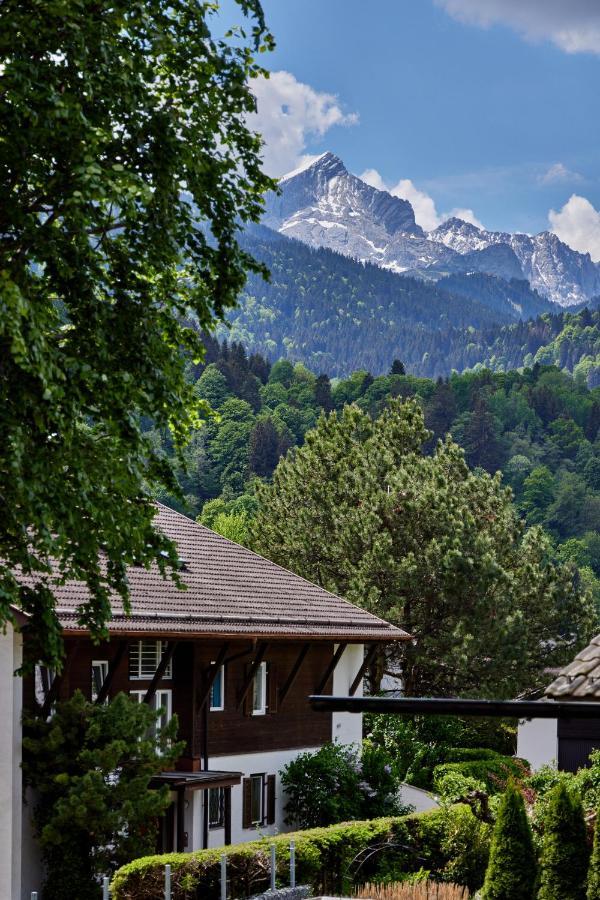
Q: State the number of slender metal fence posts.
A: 6